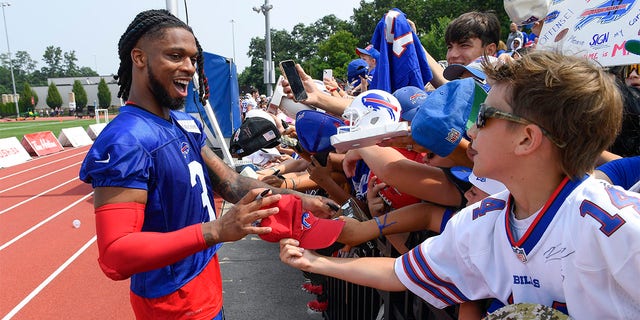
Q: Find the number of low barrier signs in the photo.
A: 4